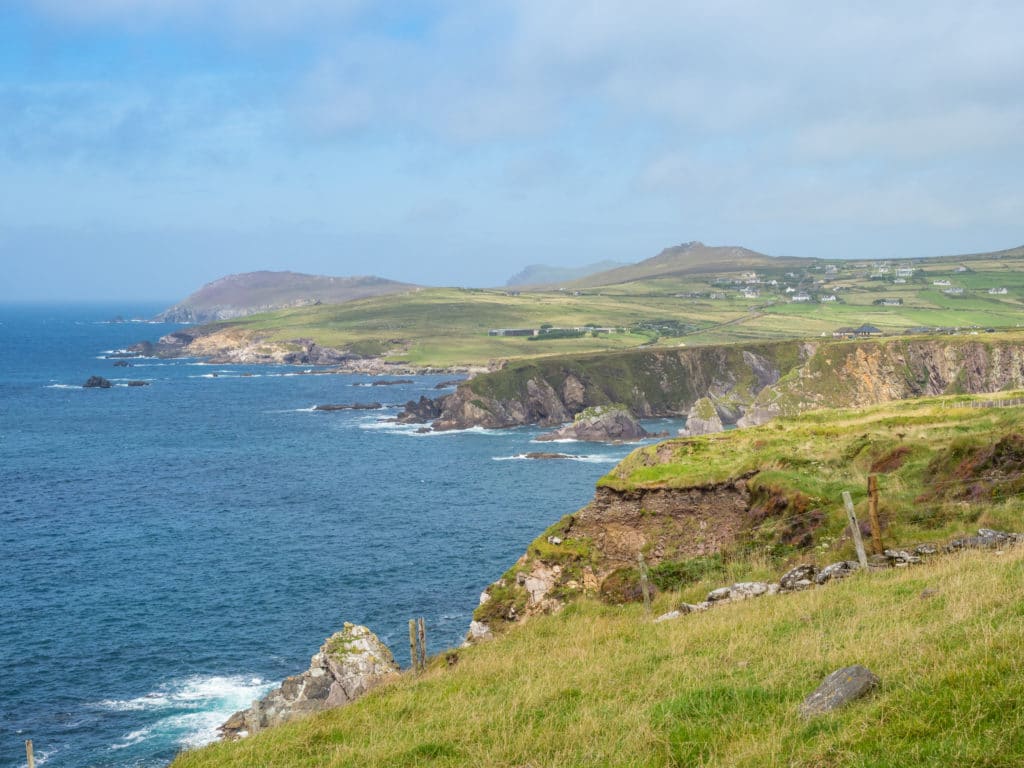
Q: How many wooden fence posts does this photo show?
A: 6